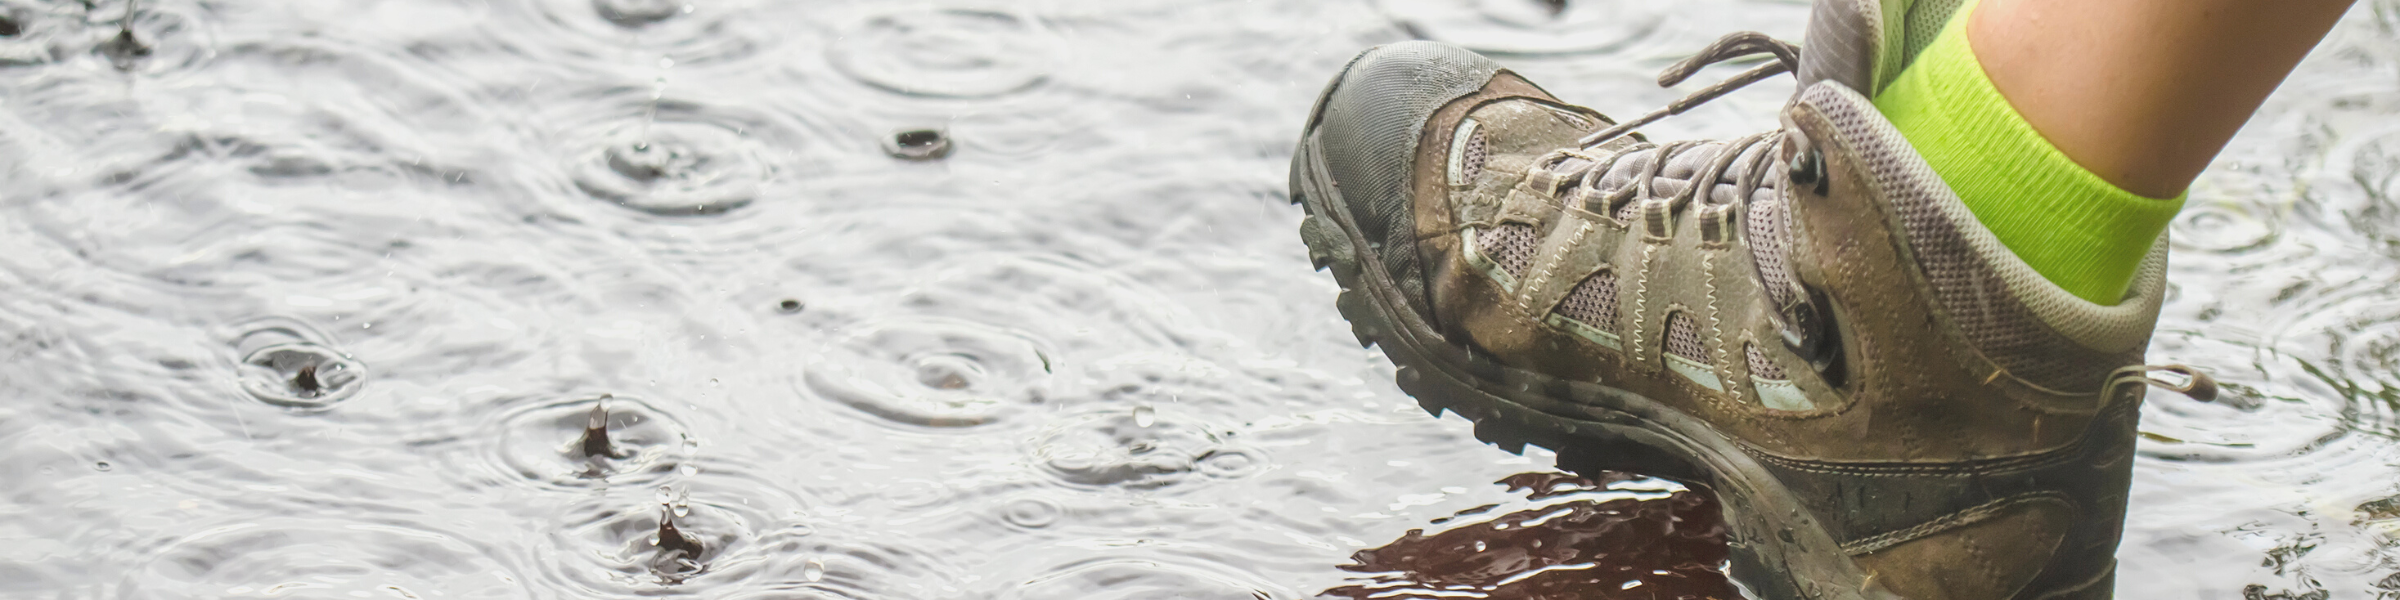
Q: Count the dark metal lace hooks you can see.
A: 2